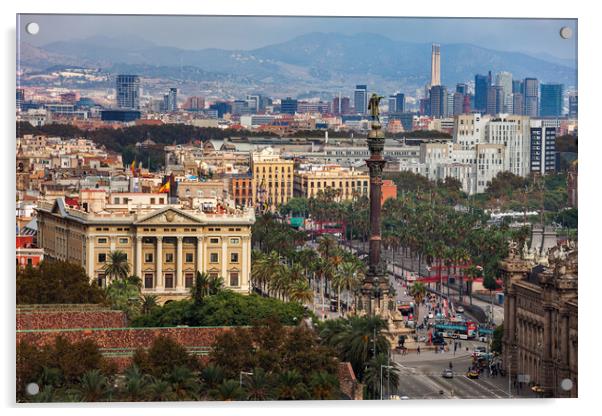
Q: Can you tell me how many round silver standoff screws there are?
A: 4